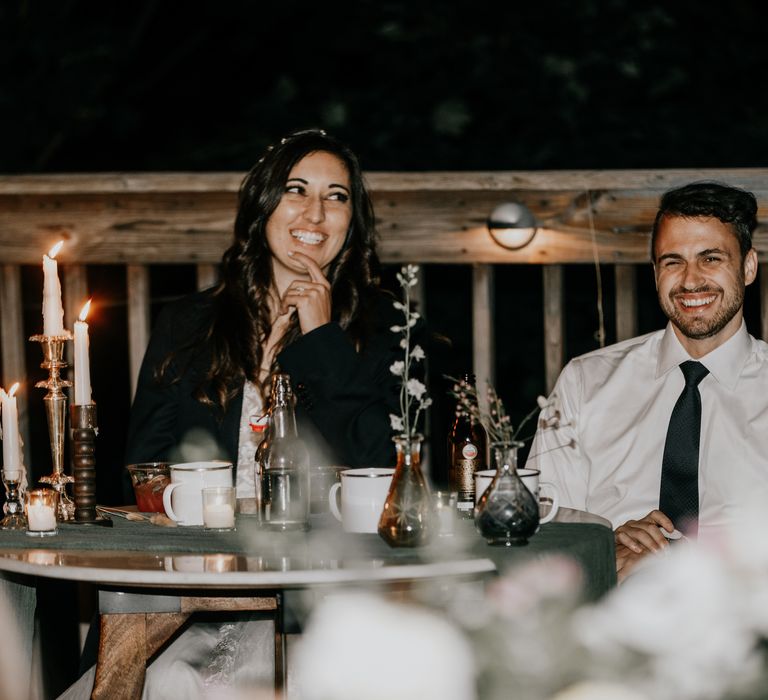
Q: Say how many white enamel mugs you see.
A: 3